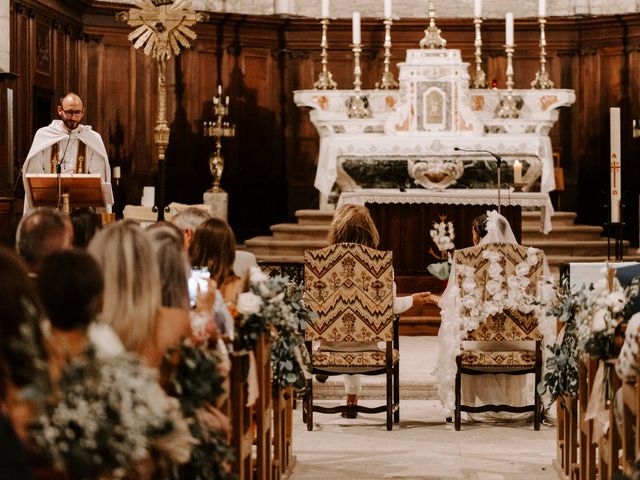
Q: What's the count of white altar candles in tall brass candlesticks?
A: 6